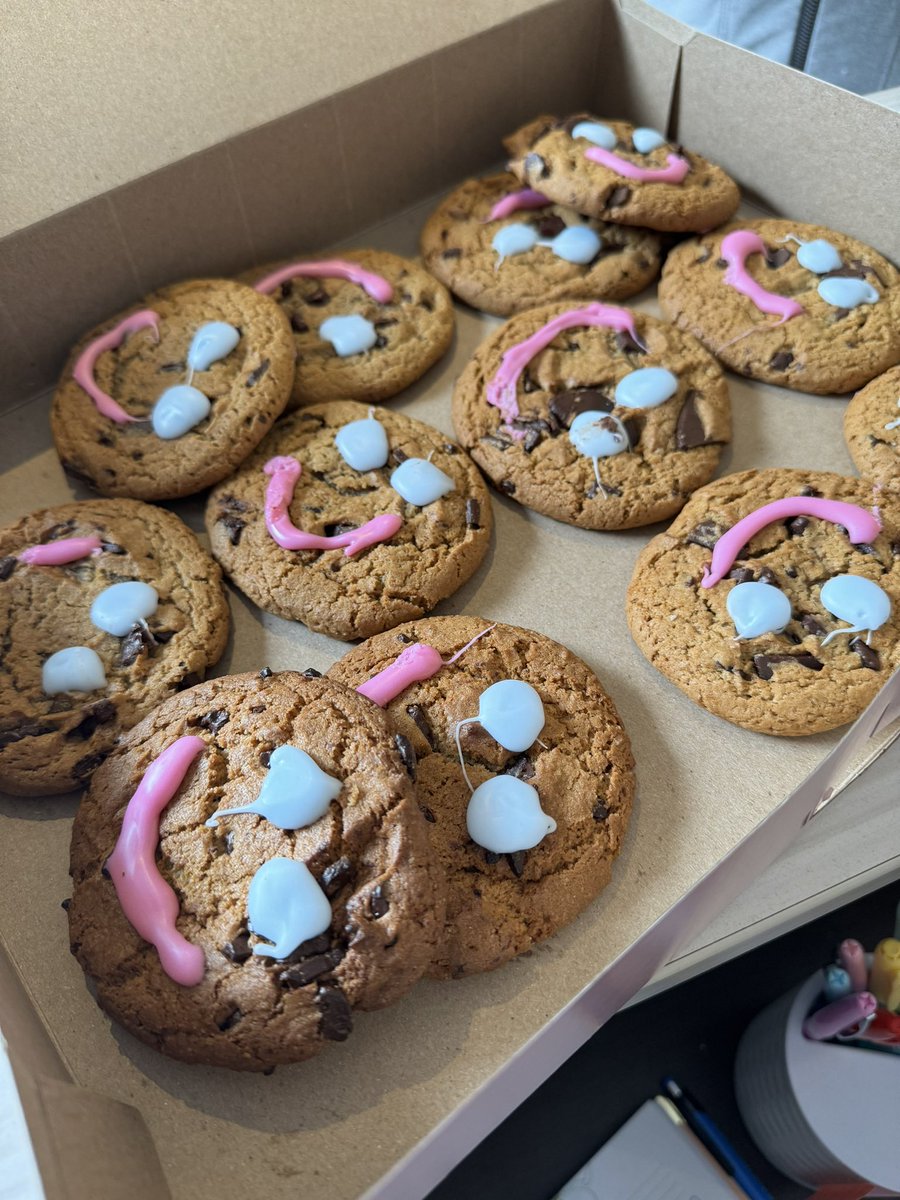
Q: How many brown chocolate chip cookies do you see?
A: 12